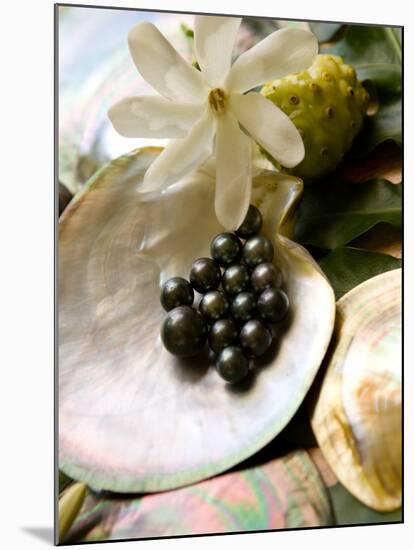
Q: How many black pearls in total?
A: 14